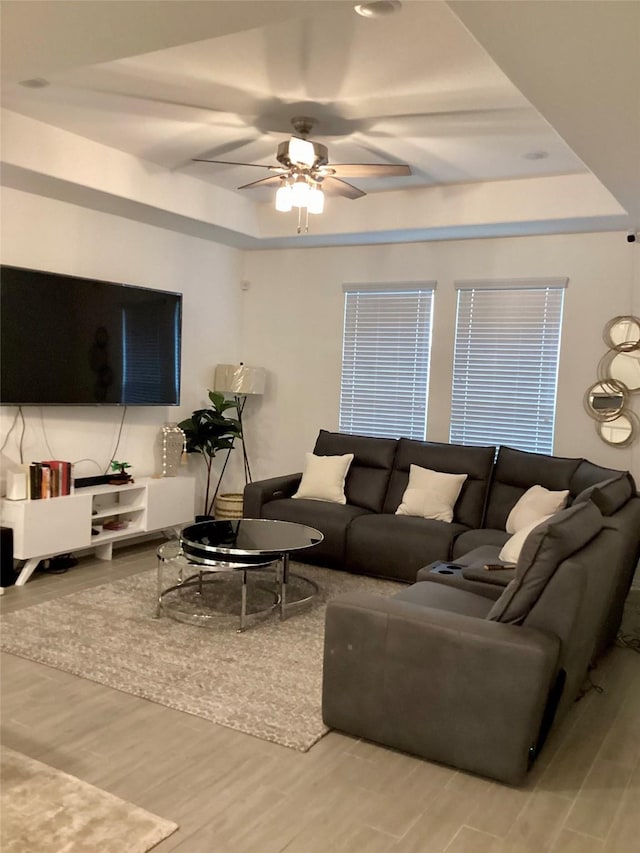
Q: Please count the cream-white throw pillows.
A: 4